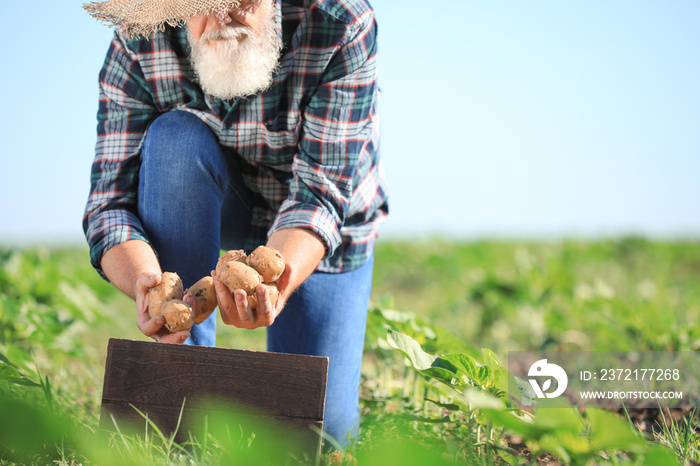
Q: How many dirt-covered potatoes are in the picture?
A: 7